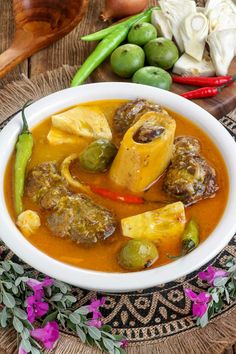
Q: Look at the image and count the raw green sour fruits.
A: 4